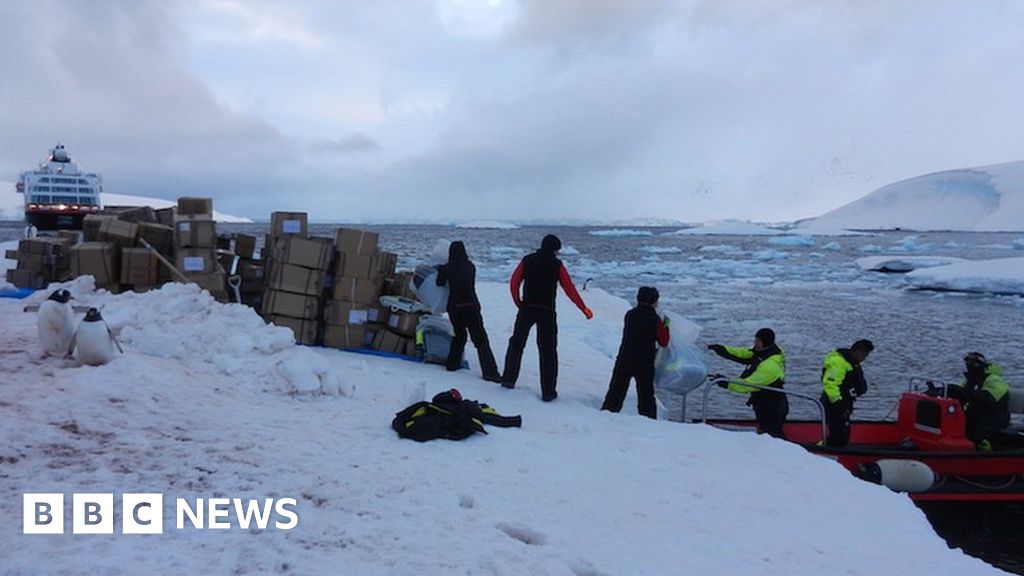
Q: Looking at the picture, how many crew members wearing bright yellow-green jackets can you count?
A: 3